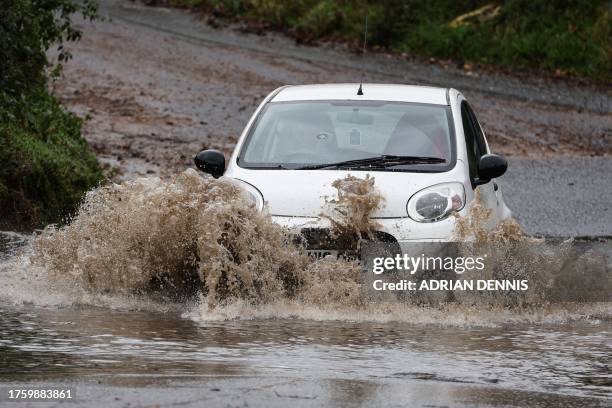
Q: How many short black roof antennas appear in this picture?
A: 1